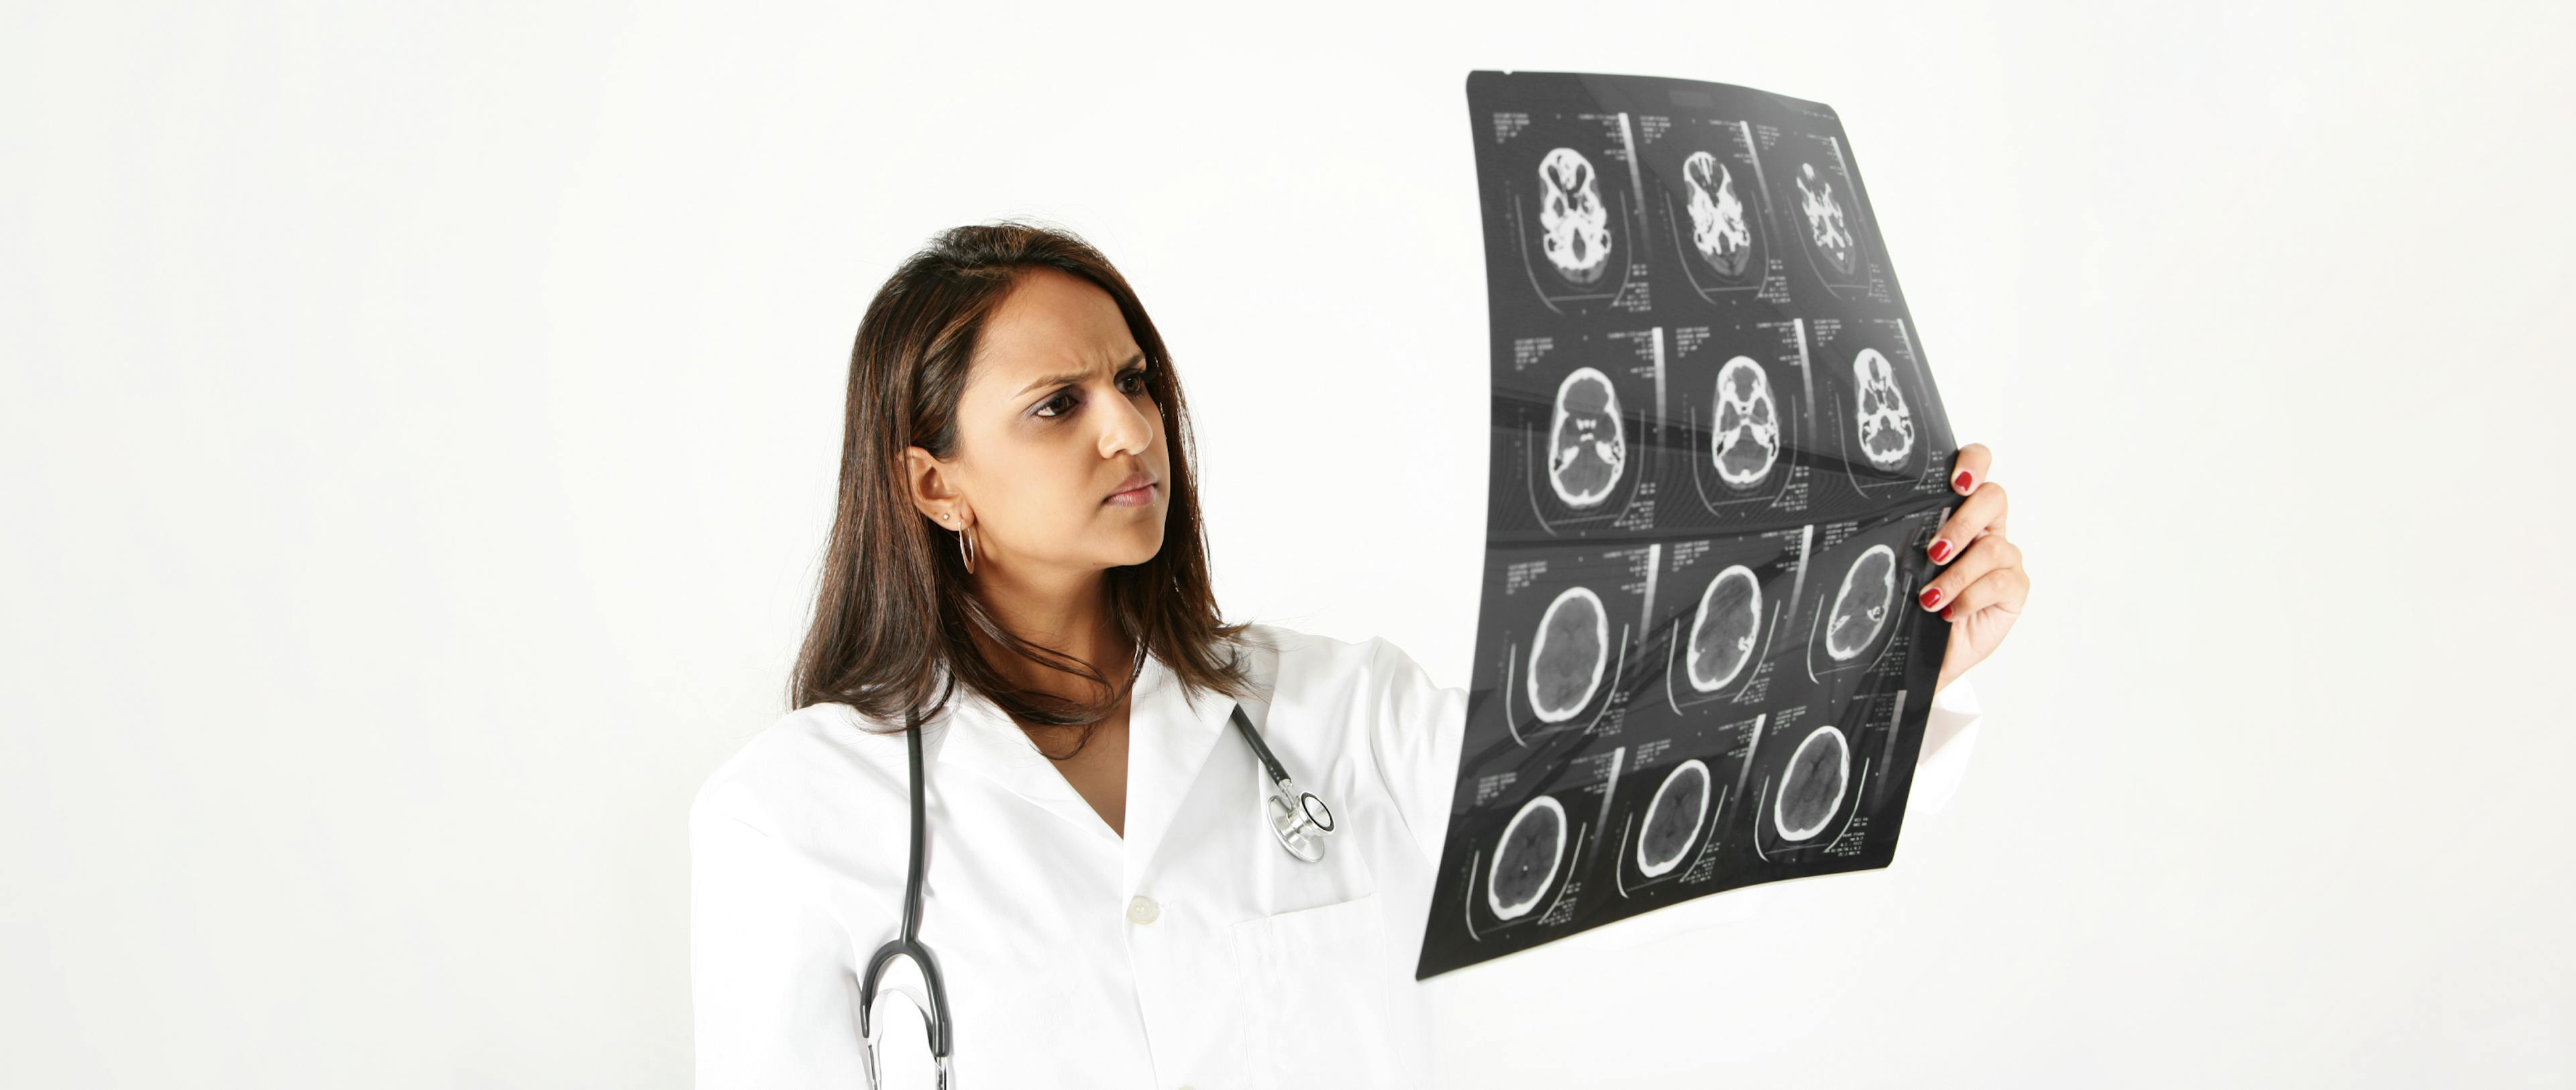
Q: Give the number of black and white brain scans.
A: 12